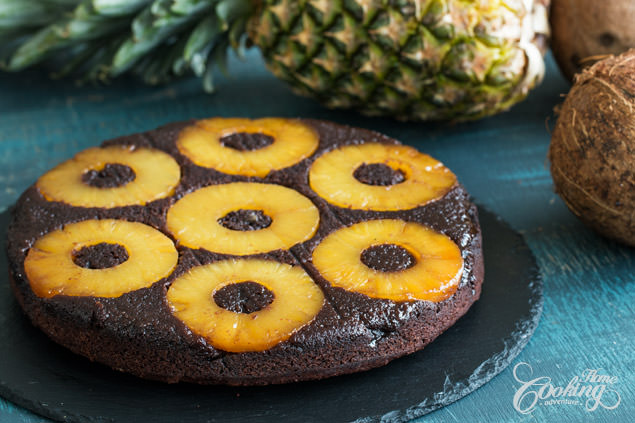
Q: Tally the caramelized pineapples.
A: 7